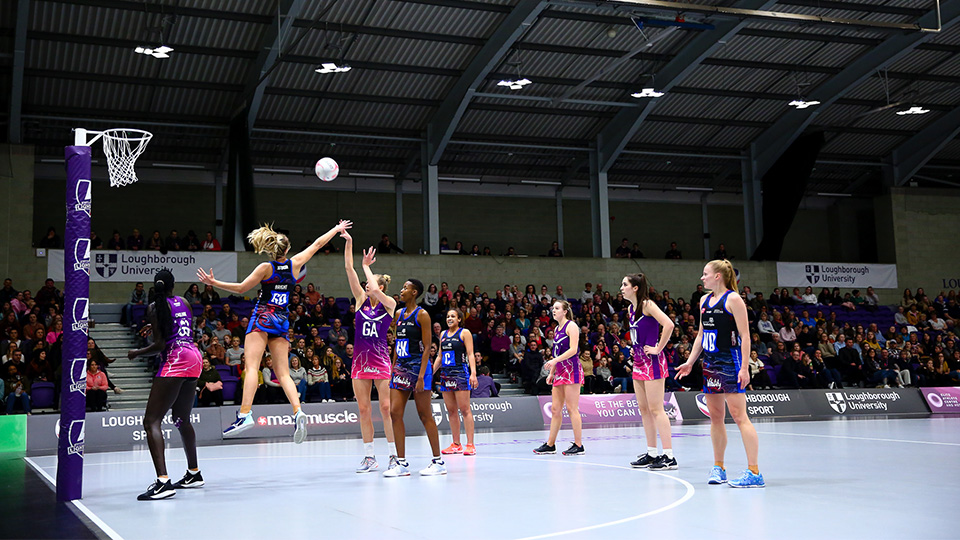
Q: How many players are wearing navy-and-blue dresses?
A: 4